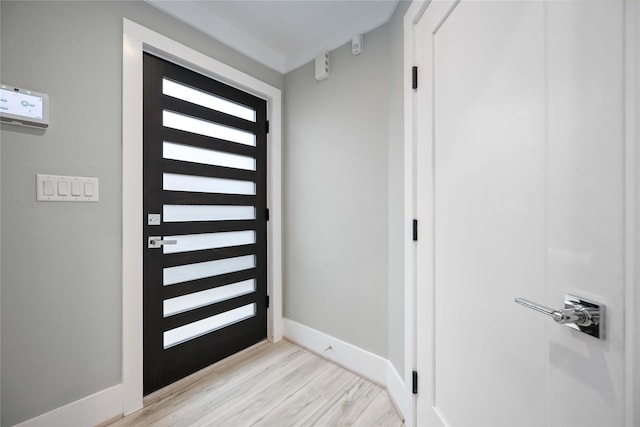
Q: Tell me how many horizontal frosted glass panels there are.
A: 9